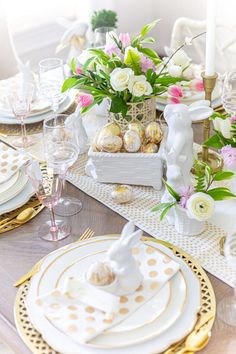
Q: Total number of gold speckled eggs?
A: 8